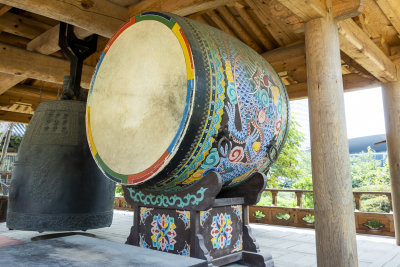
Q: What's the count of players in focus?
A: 0